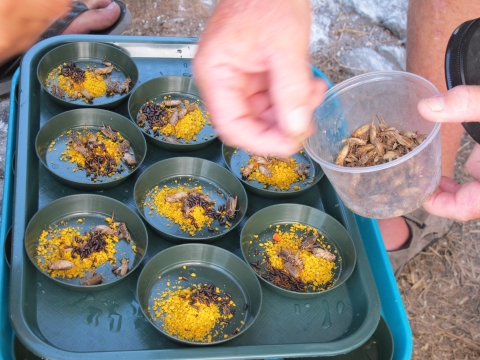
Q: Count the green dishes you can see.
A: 8